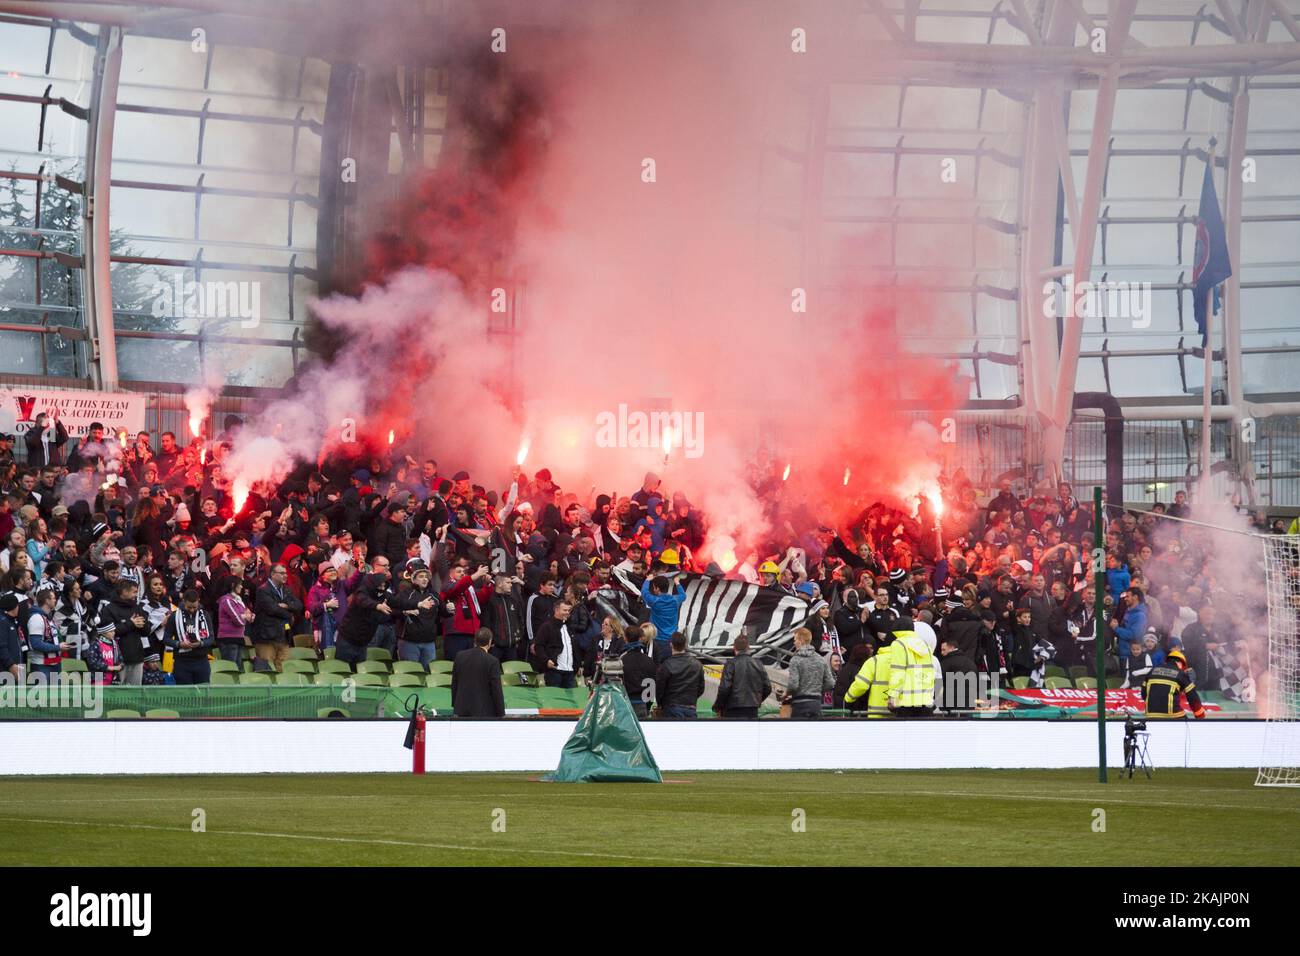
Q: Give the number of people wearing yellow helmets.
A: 3